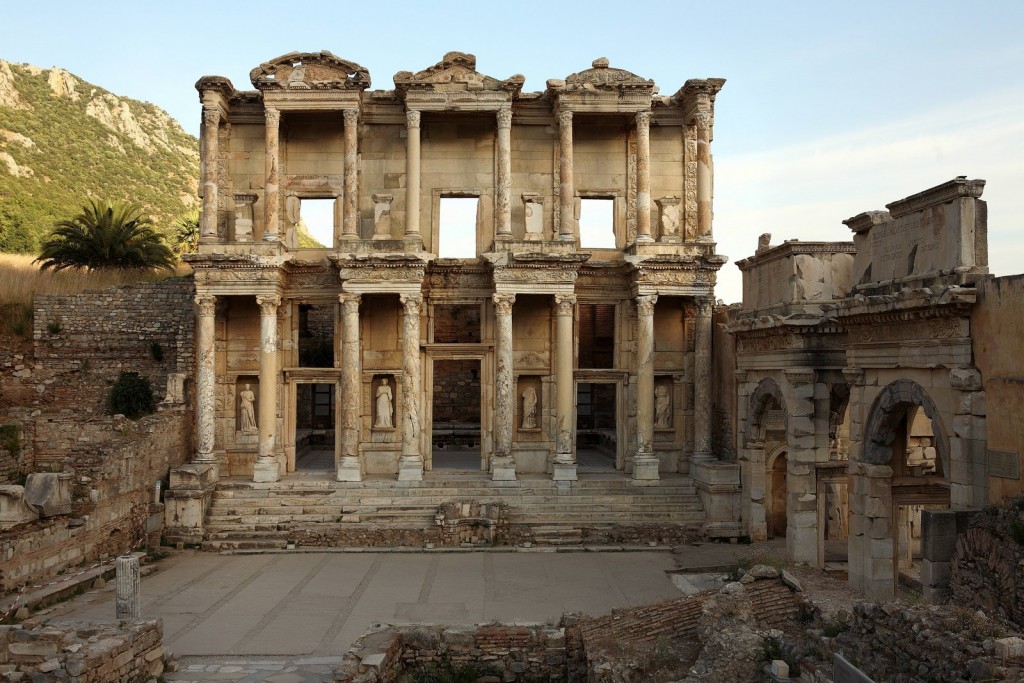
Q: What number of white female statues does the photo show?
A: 4